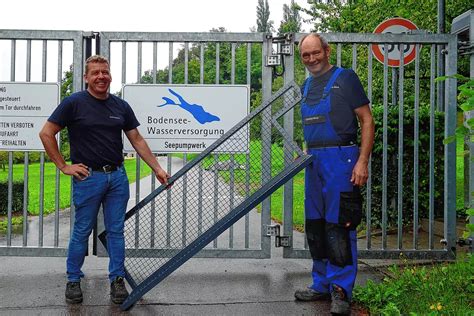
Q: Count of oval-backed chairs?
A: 0